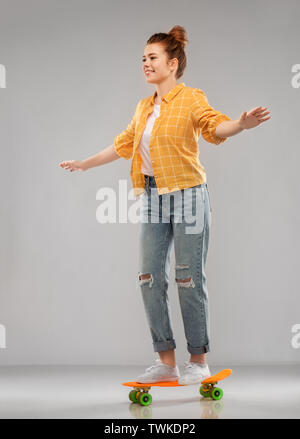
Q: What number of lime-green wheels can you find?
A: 4